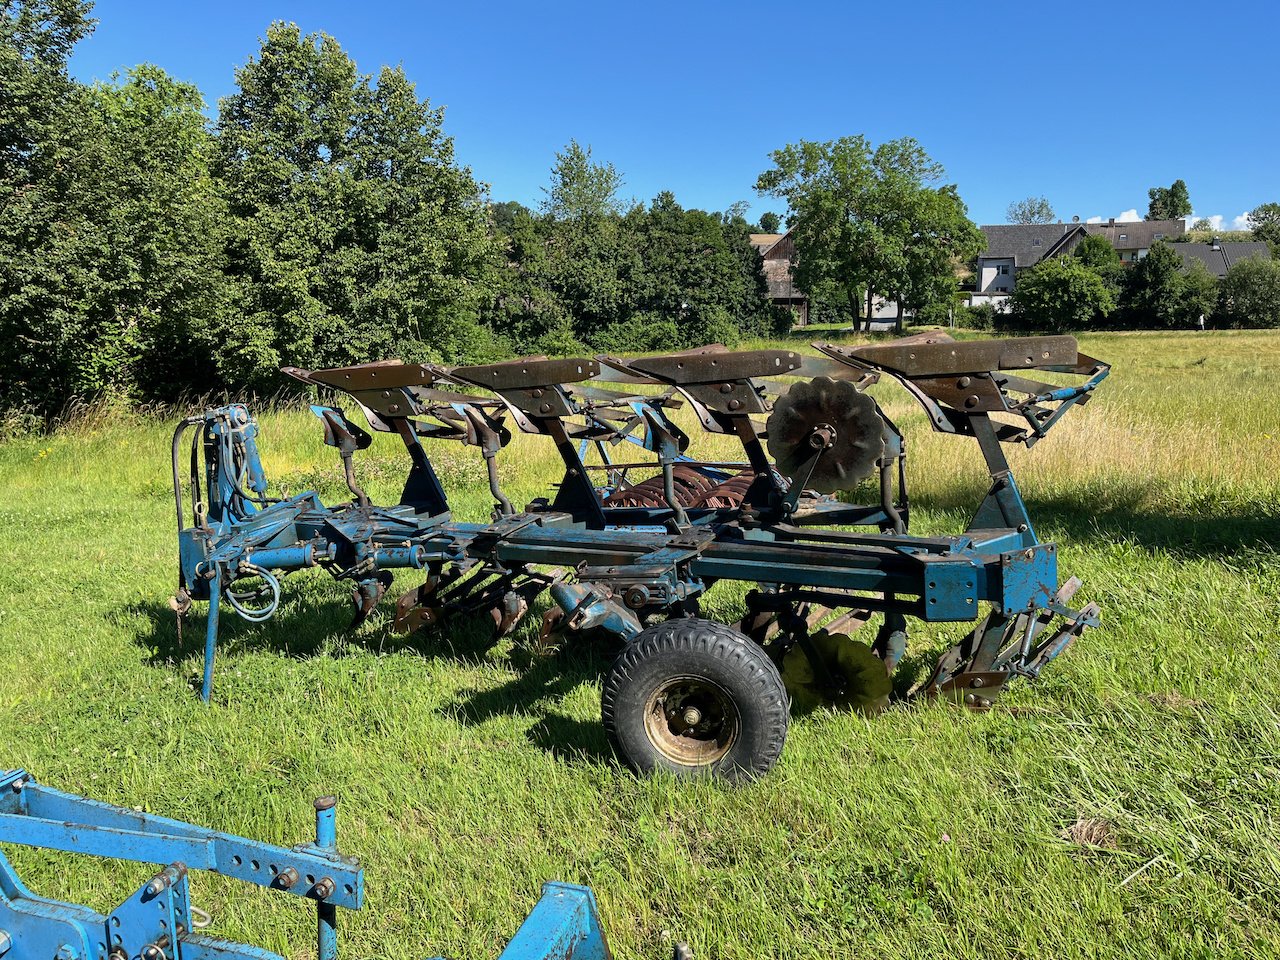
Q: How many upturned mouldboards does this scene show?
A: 4